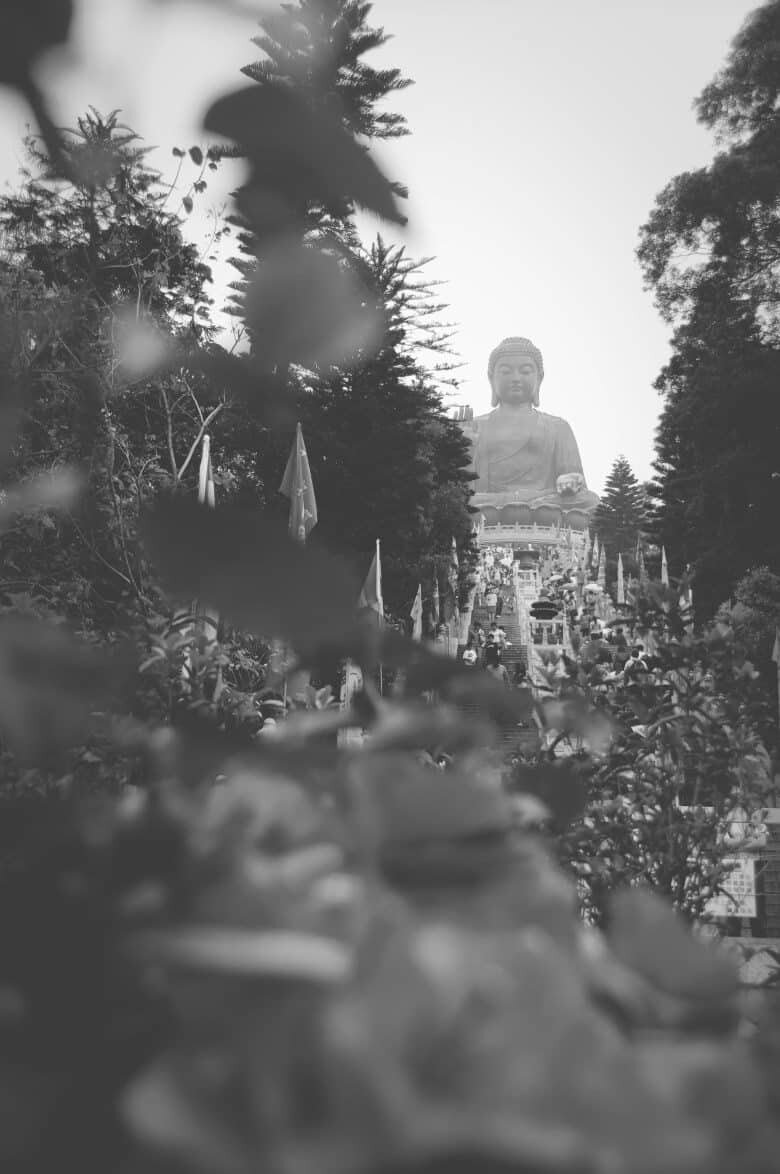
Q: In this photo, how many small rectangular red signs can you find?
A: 0